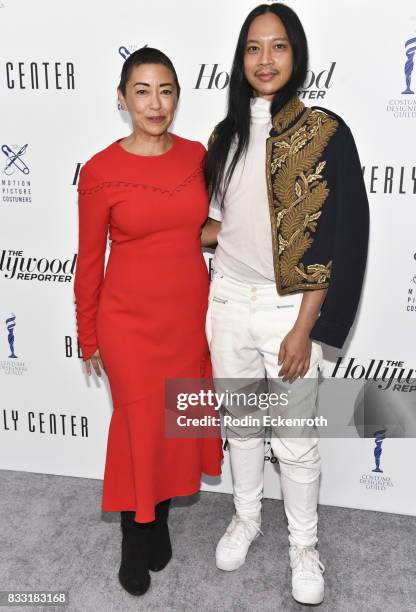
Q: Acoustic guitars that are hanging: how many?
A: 0